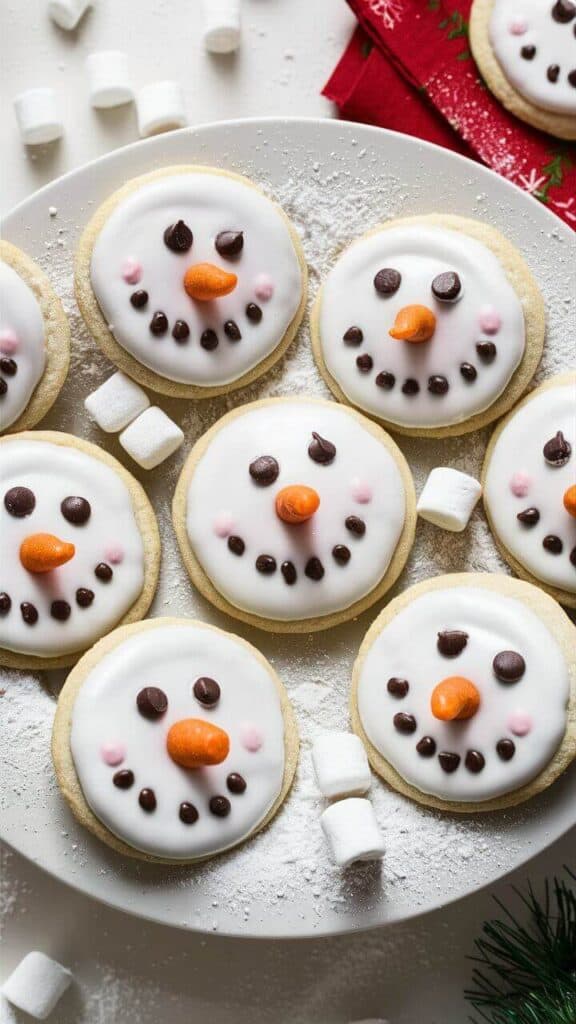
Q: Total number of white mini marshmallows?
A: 11